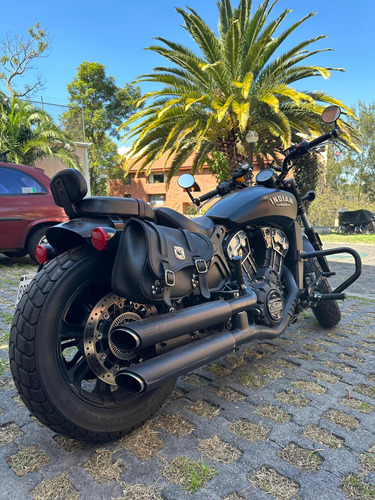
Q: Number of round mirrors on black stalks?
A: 2